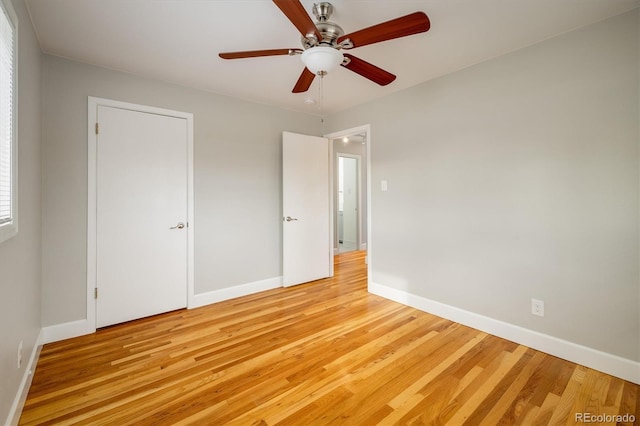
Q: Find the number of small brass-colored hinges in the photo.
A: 2